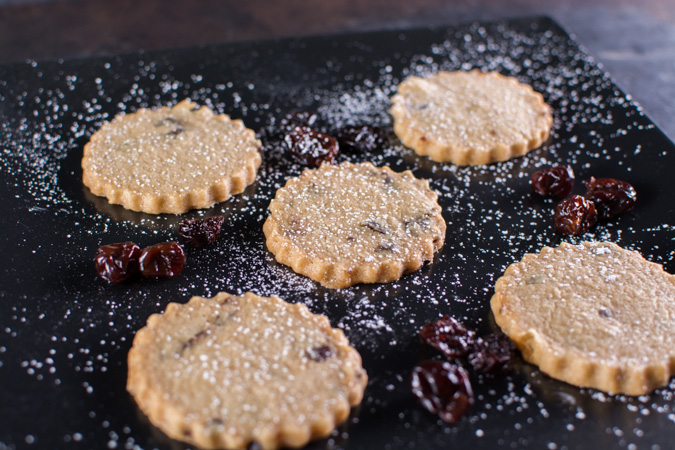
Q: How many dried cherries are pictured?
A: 12